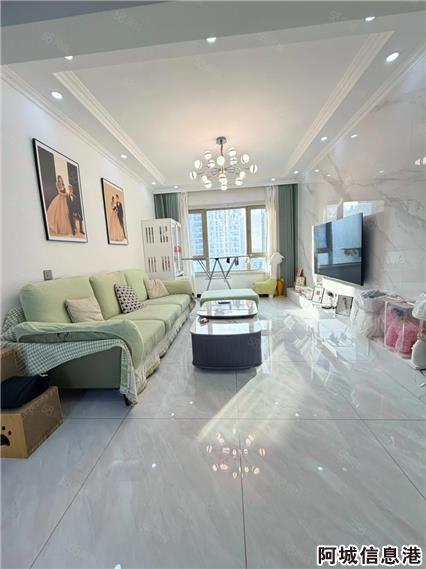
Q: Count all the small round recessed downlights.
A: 11